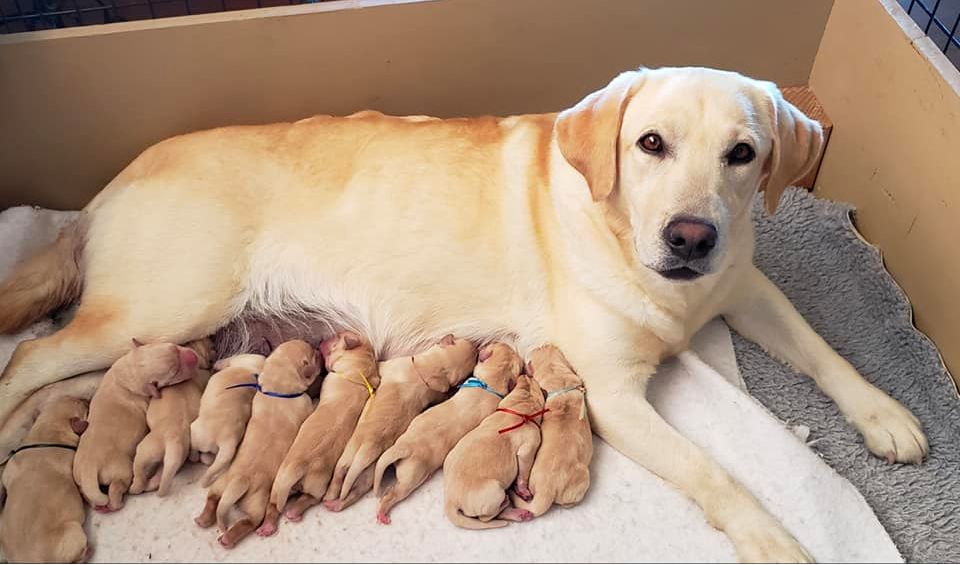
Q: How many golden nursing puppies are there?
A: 10